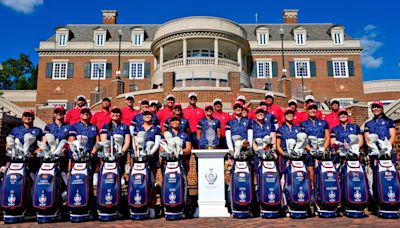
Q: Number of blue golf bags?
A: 12